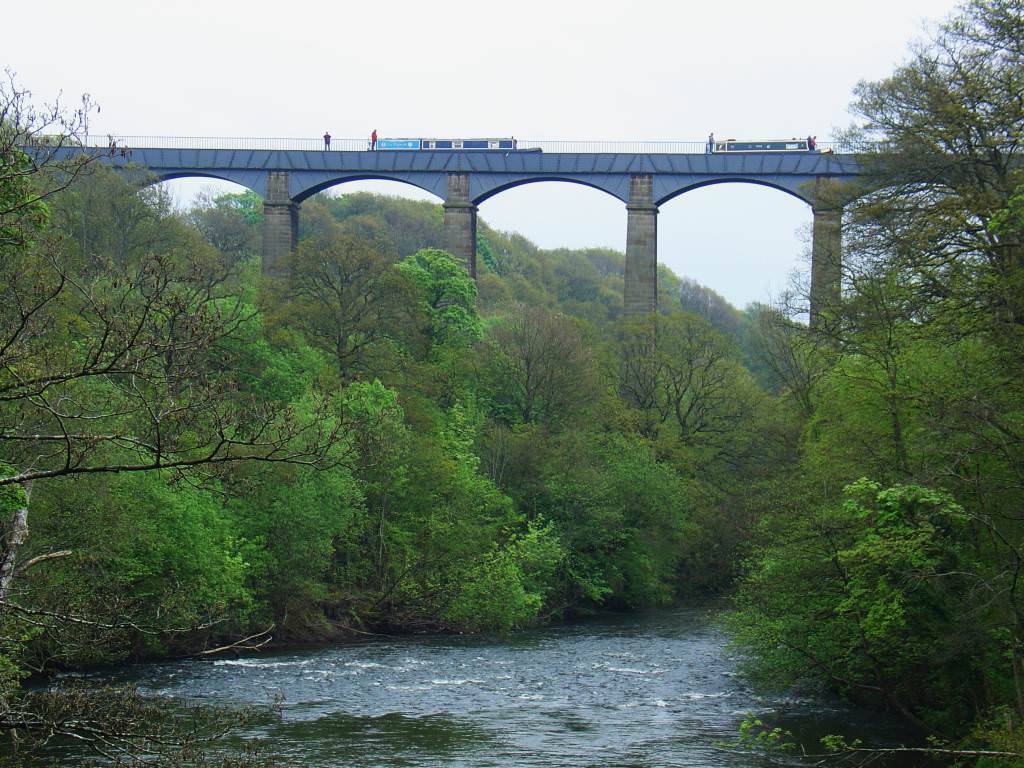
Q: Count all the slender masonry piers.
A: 4